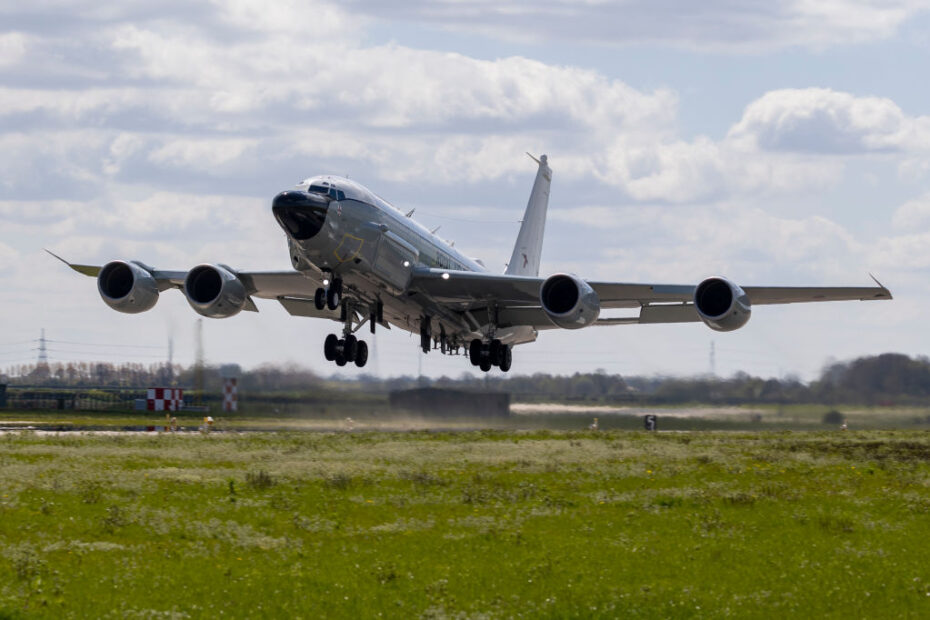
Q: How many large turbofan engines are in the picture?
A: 4